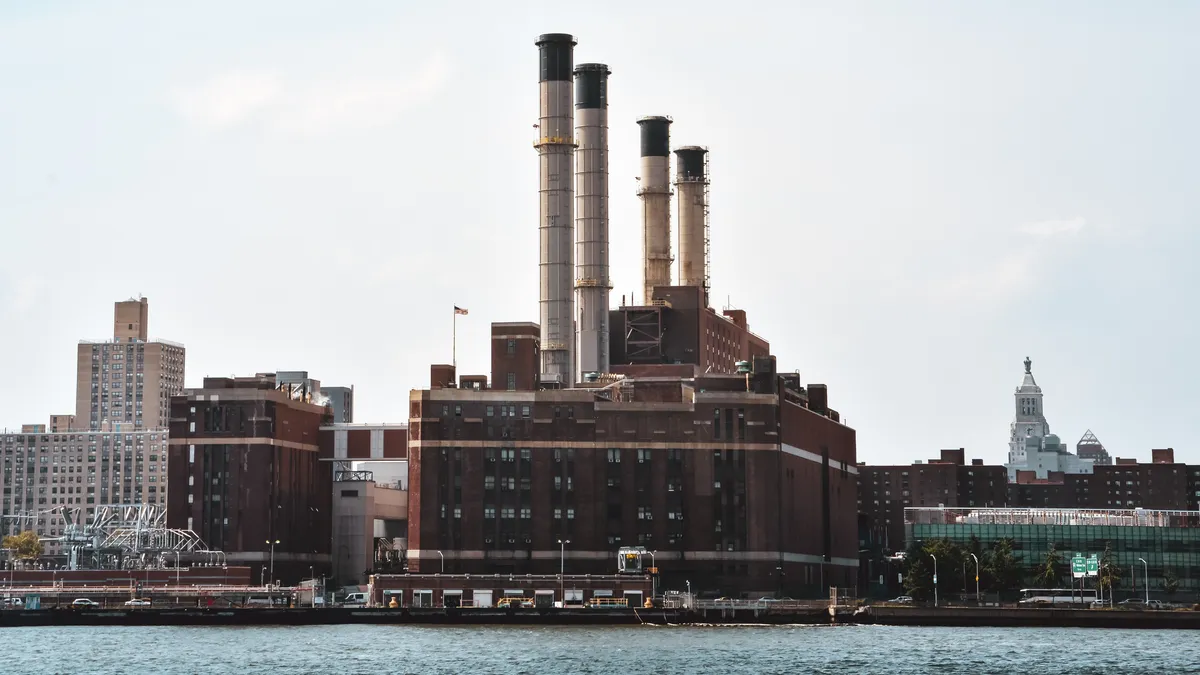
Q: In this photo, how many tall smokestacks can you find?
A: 4